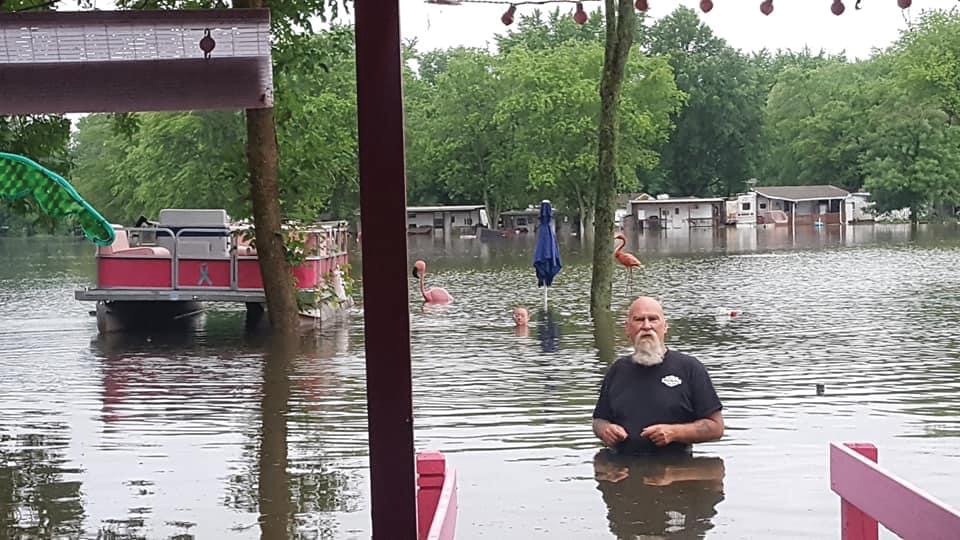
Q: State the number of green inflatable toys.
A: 1